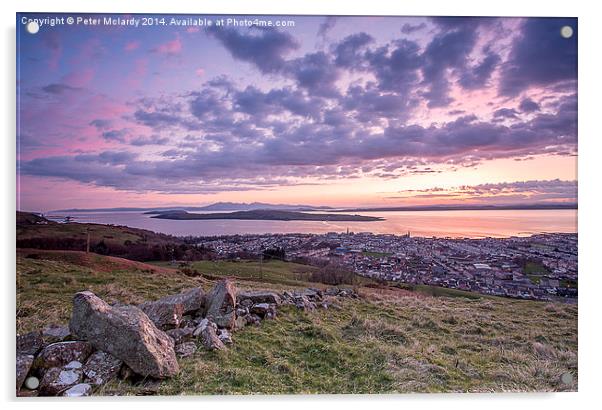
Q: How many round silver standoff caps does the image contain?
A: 4